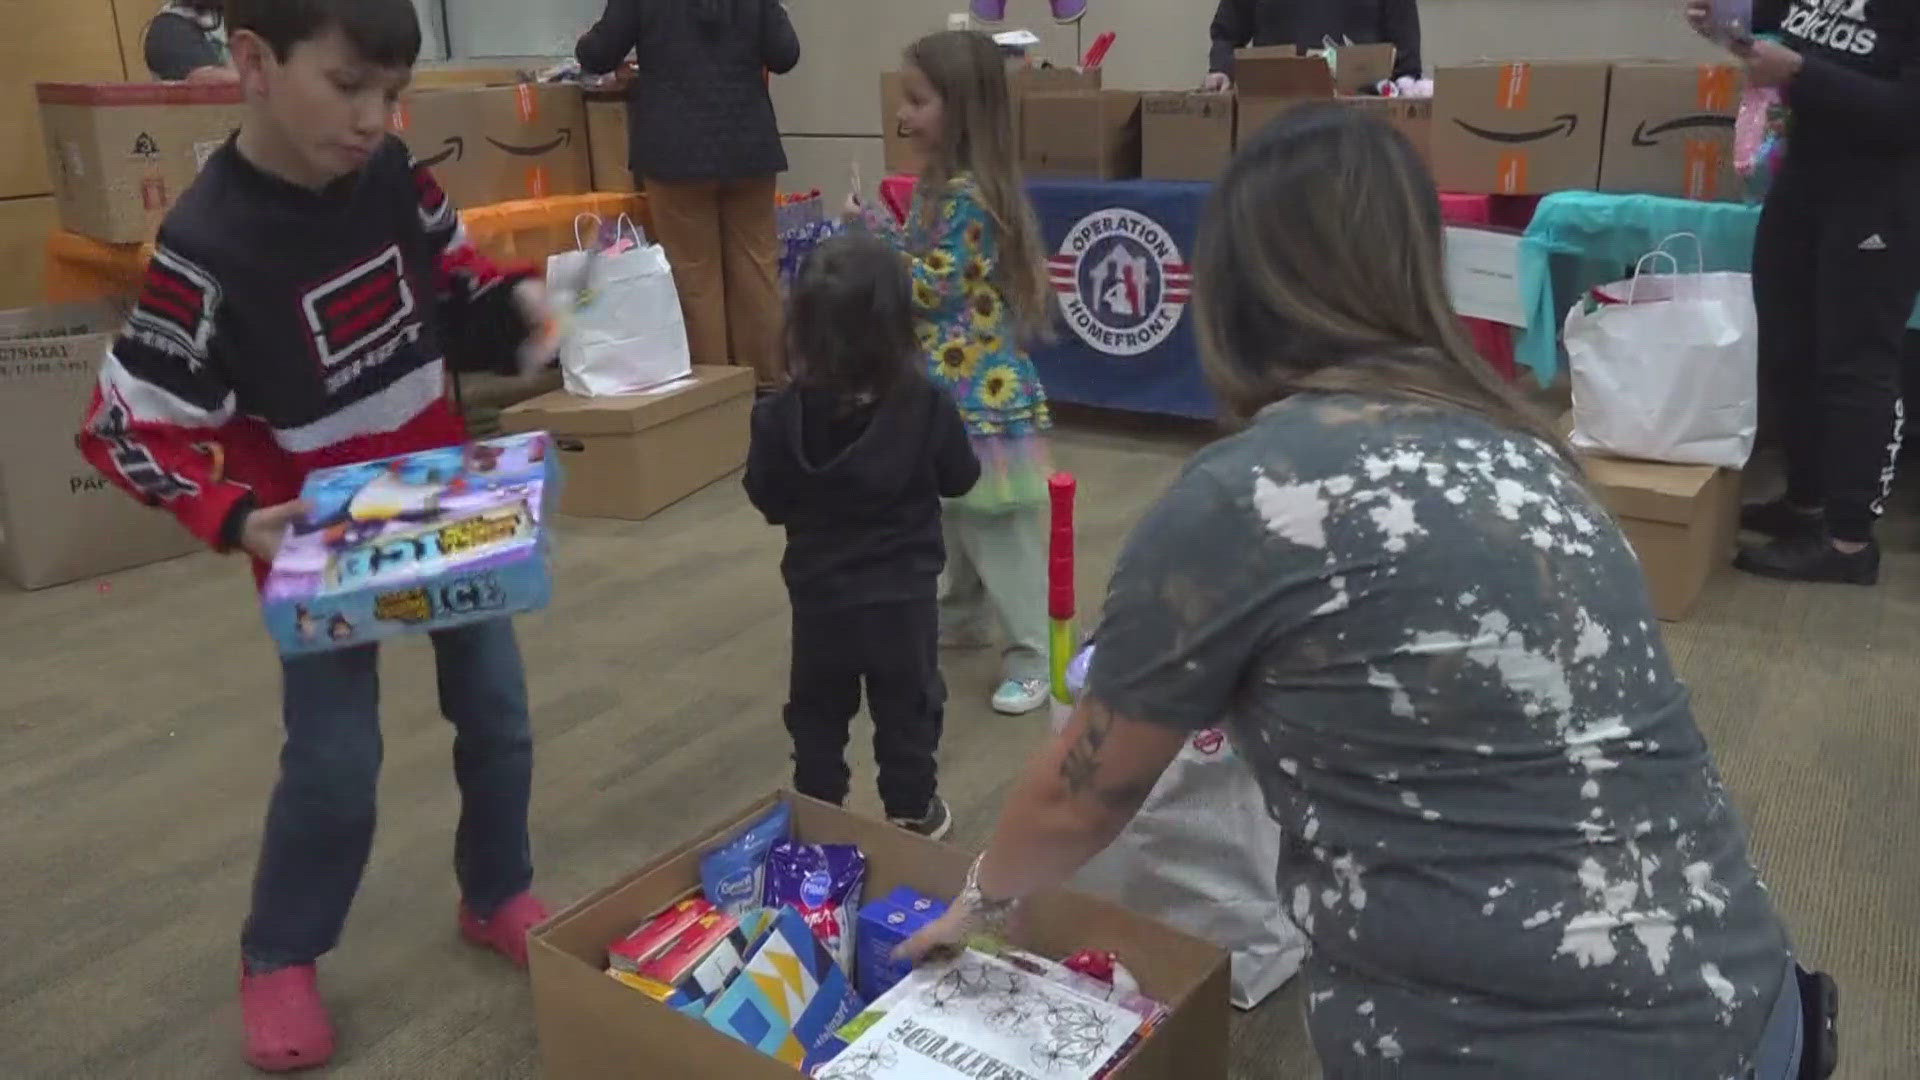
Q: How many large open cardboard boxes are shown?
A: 1